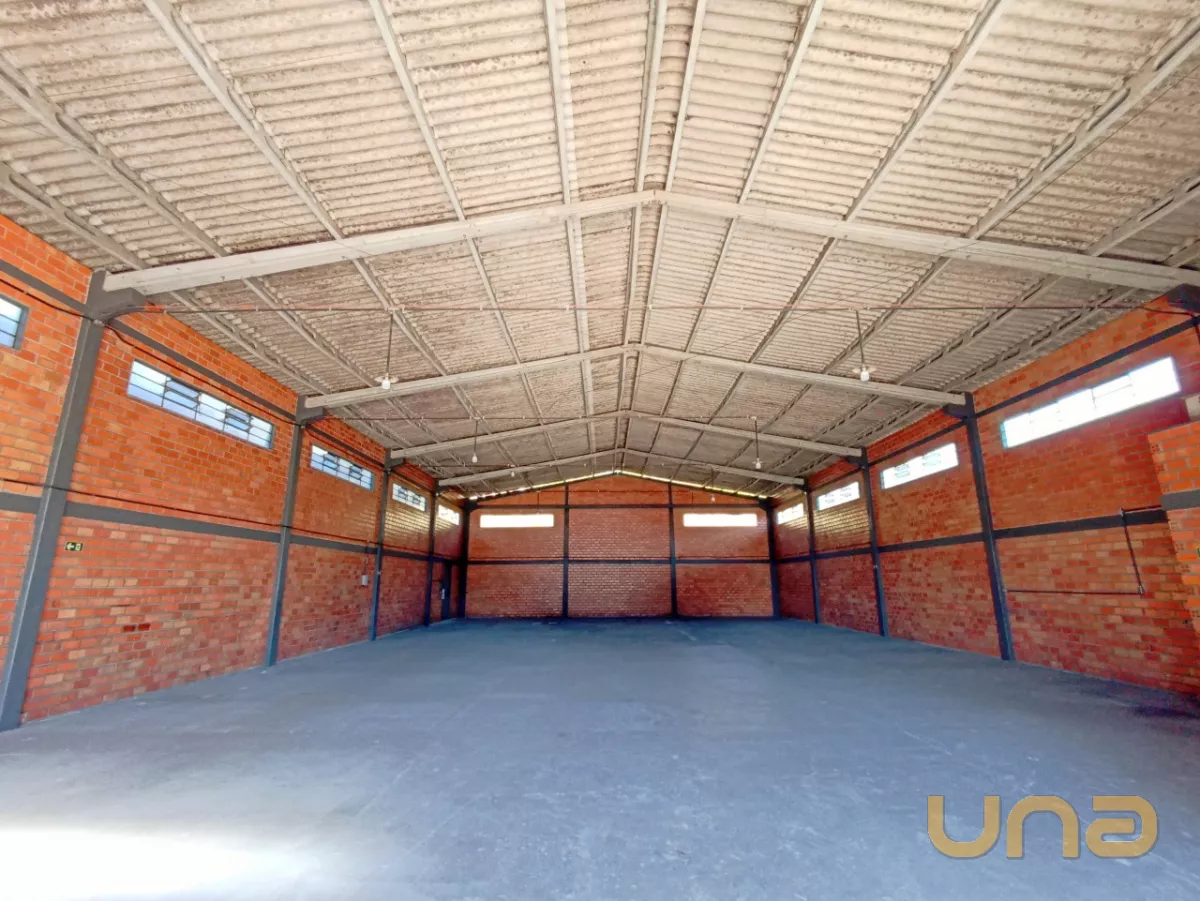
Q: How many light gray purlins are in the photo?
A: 12